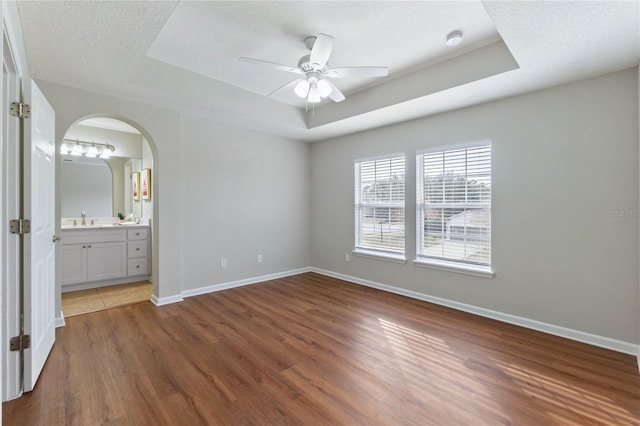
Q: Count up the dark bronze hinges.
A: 3